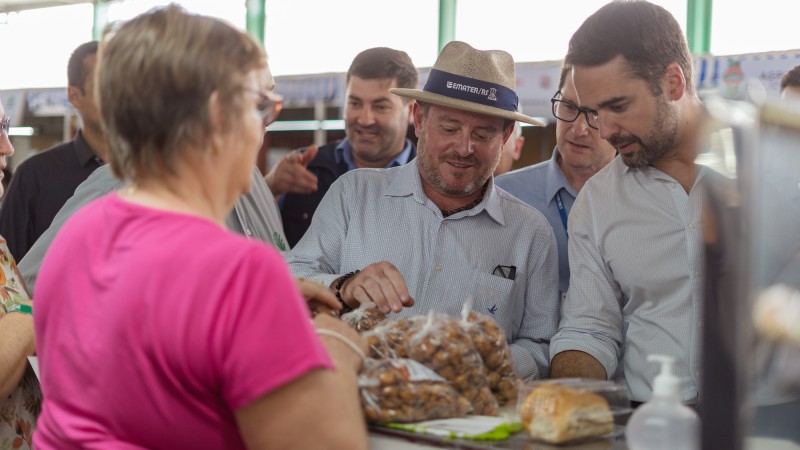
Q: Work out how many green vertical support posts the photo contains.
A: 4